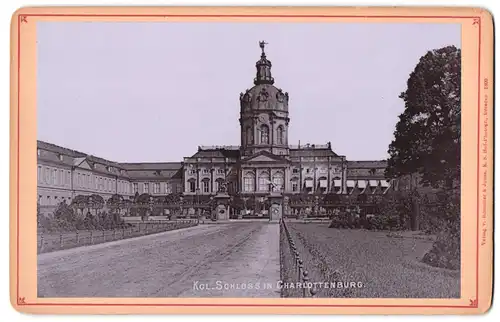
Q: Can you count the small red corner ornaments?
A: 4